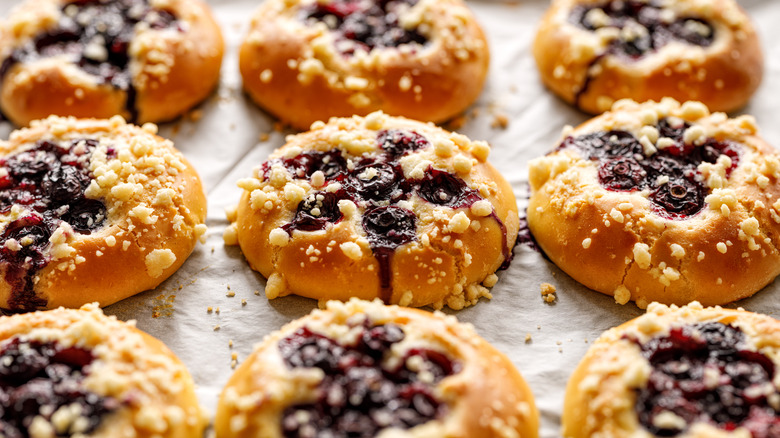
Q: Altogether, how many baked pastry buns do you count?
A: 9